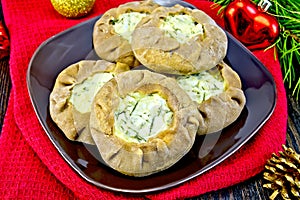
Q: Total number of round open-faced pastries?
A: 5